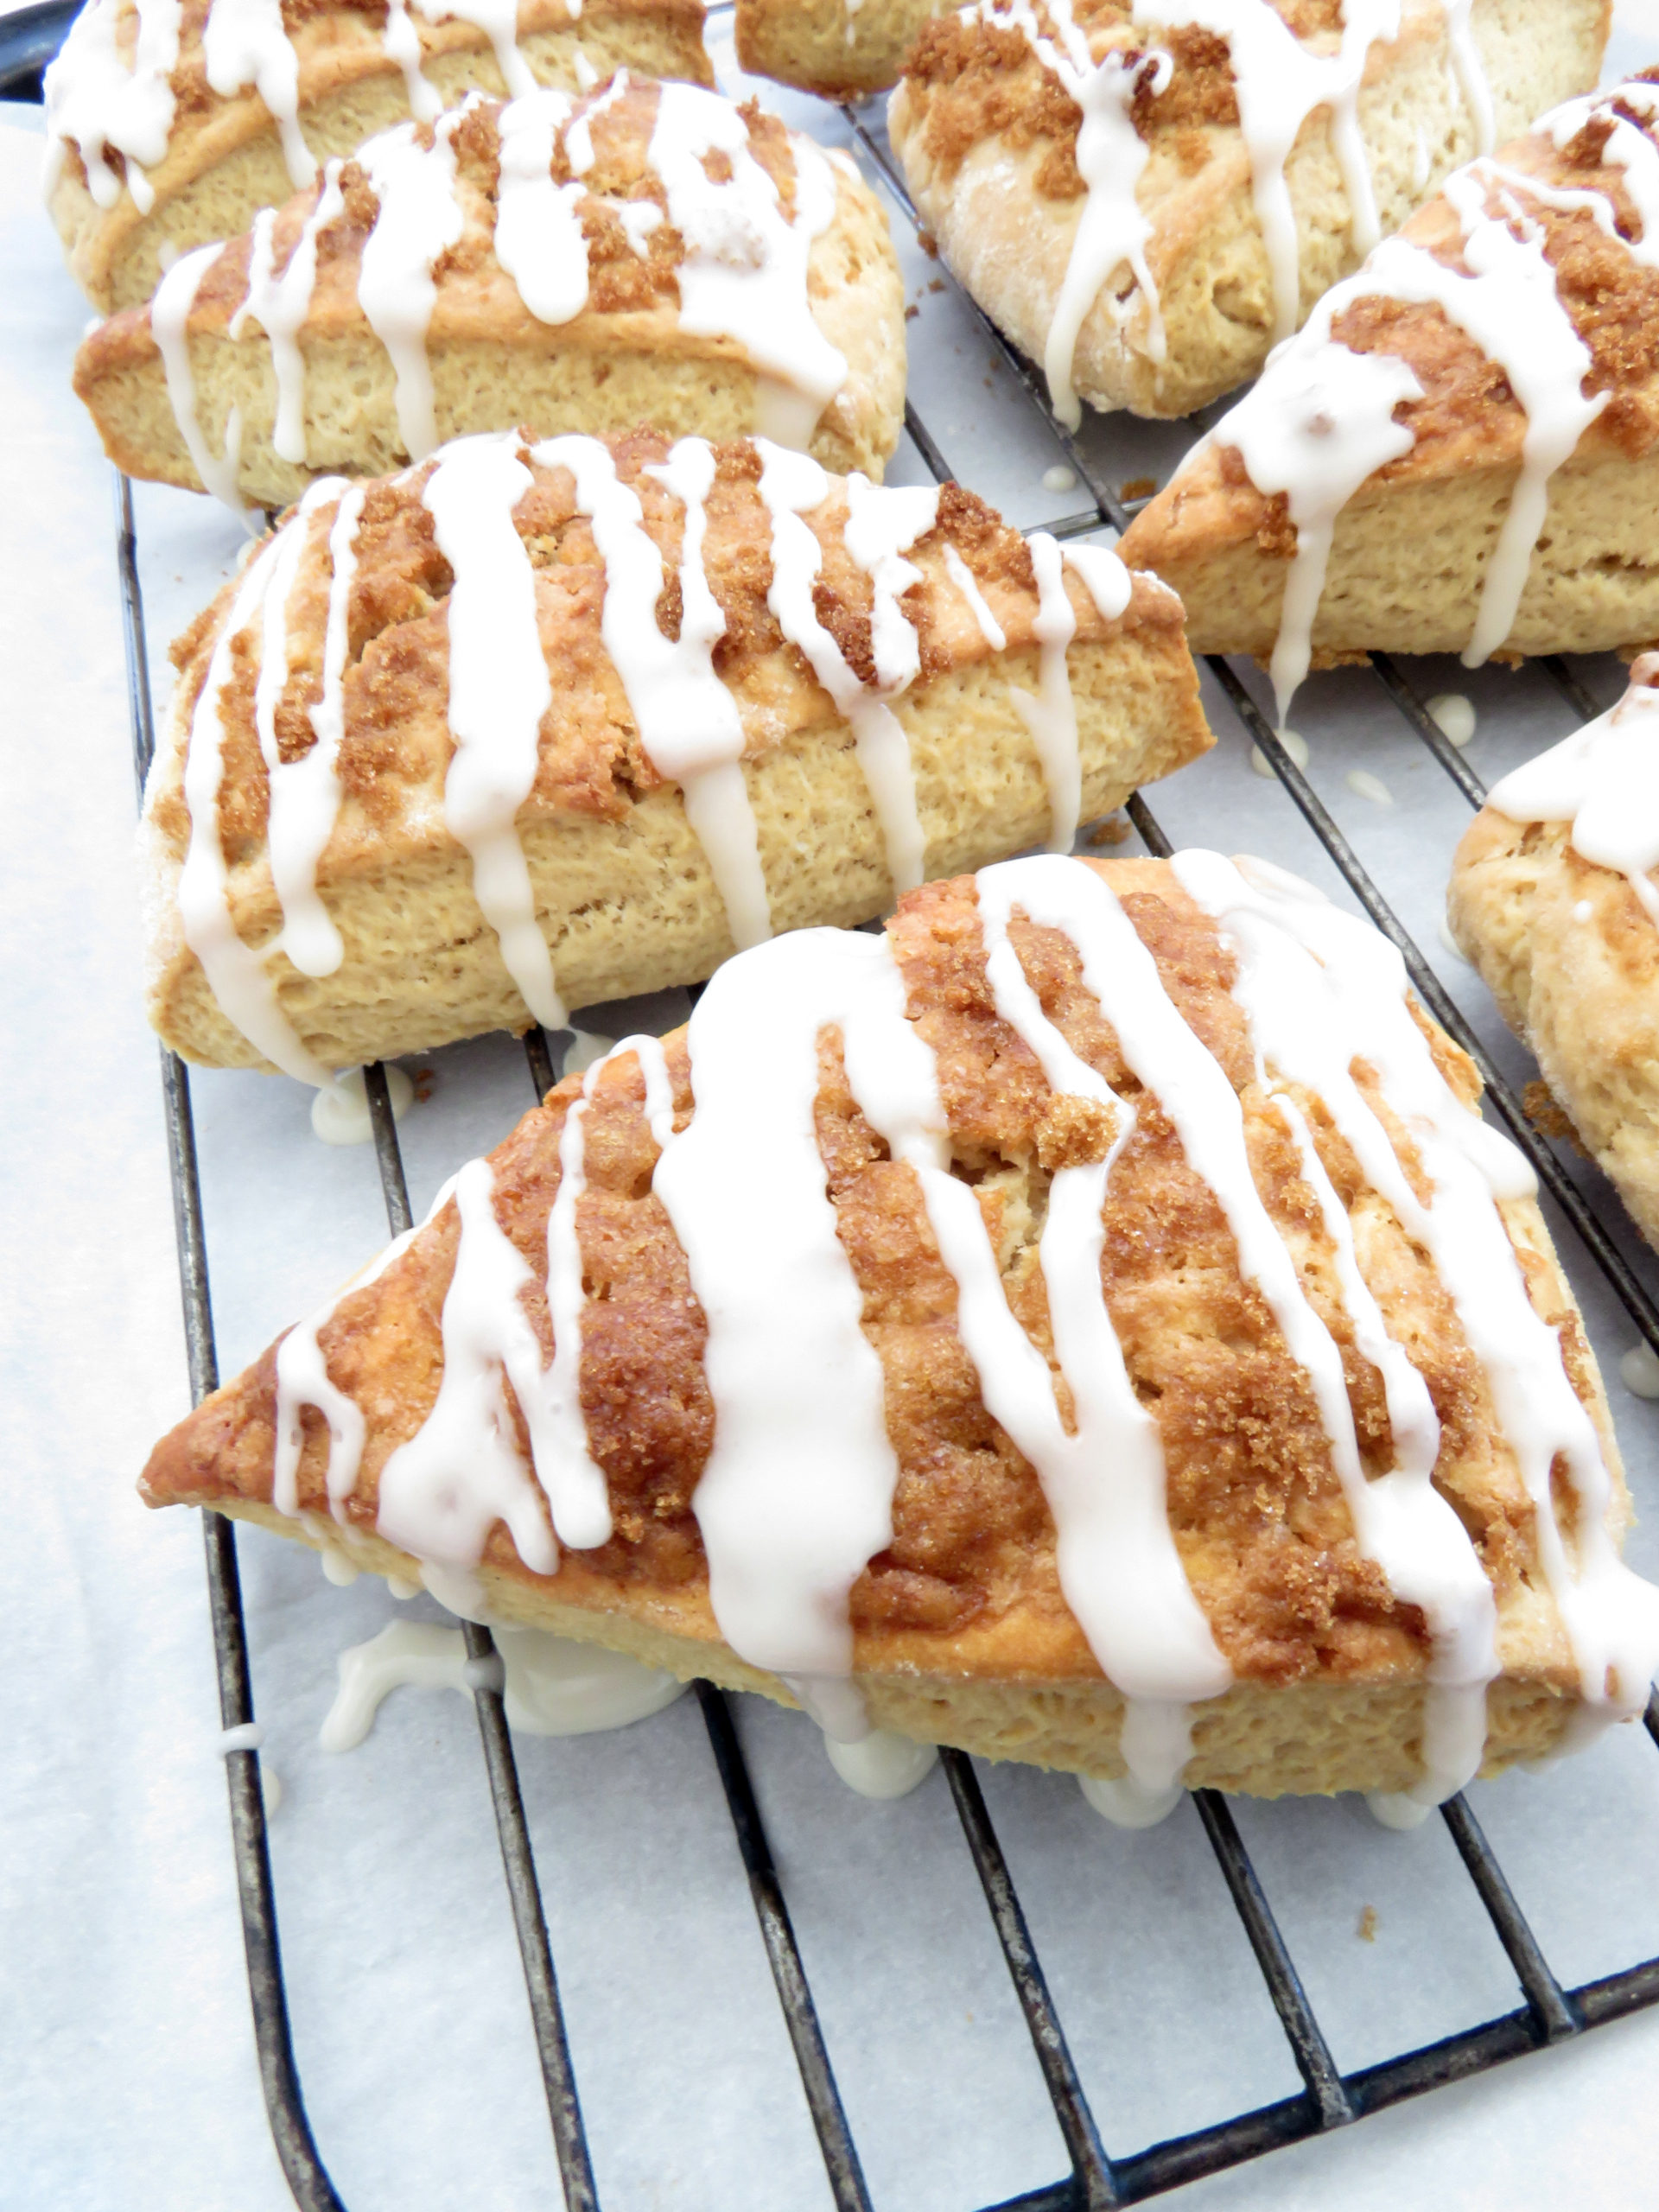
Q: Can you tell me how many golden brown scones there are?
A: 8